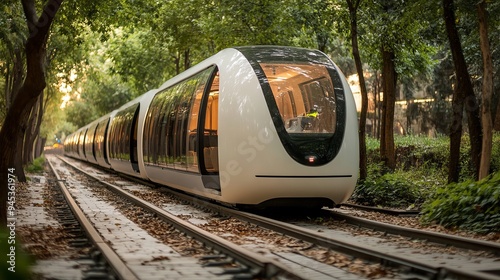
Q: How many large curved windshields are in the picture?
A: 1